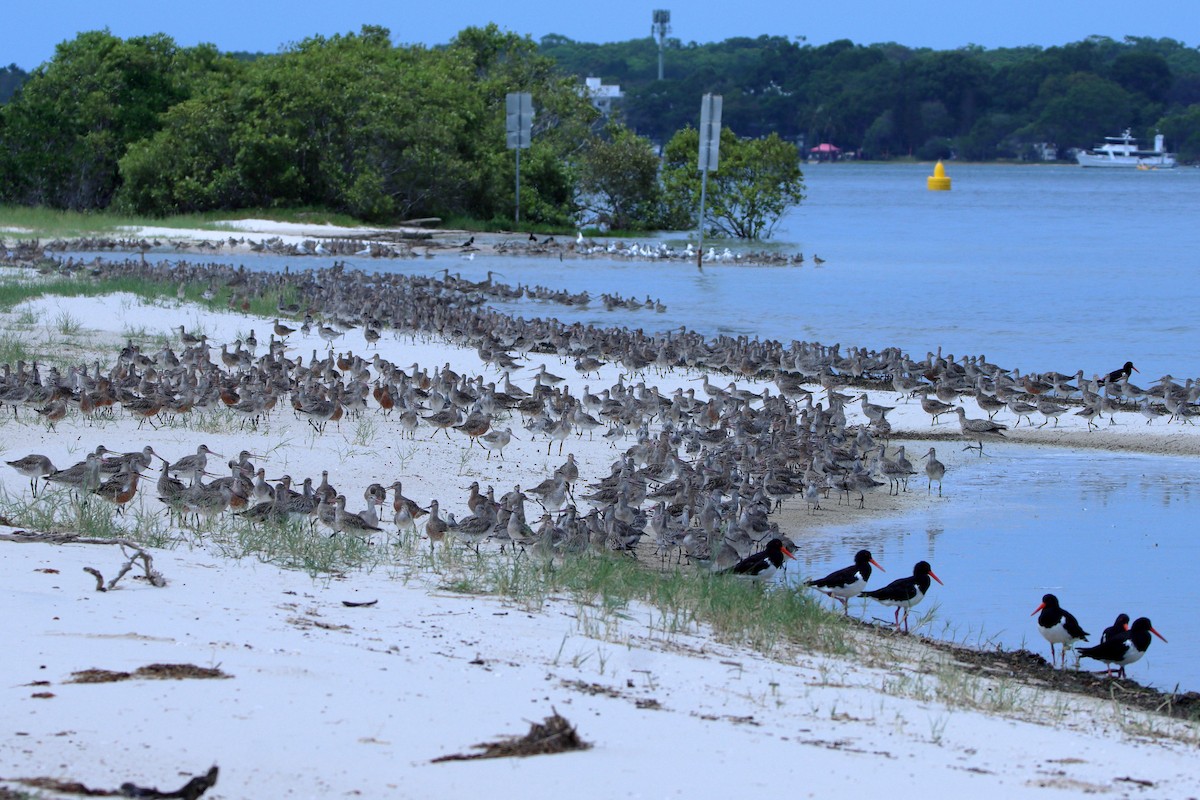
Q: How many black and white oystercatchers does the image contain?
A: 7